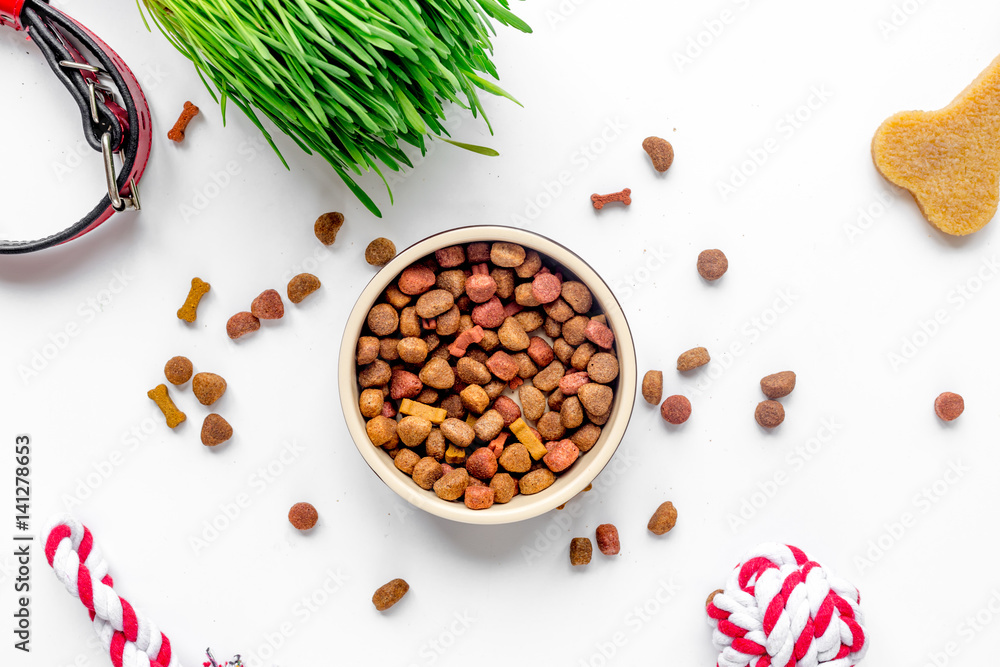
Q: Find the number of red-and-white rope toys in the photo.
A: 2